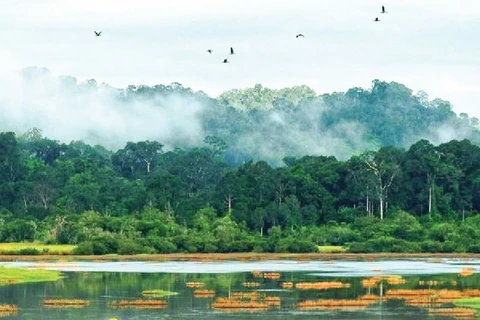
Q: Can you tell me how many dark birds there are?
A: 7